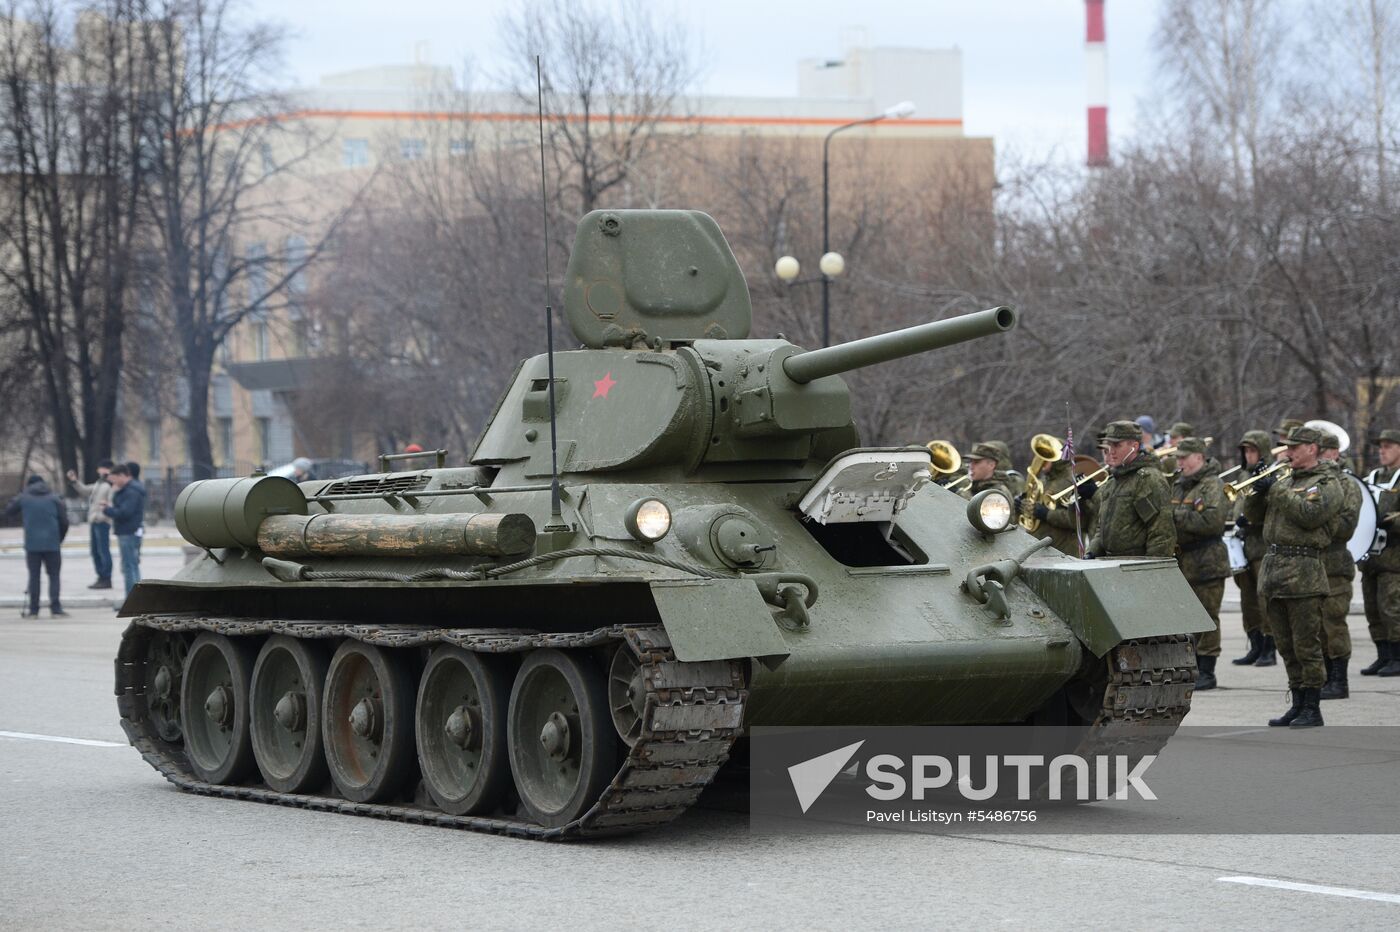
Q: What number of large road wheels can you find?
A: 5